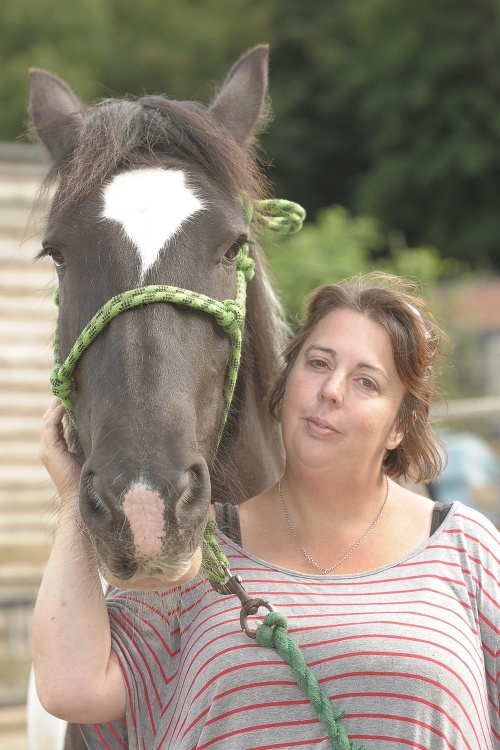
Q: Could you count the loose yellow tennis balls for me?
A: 0